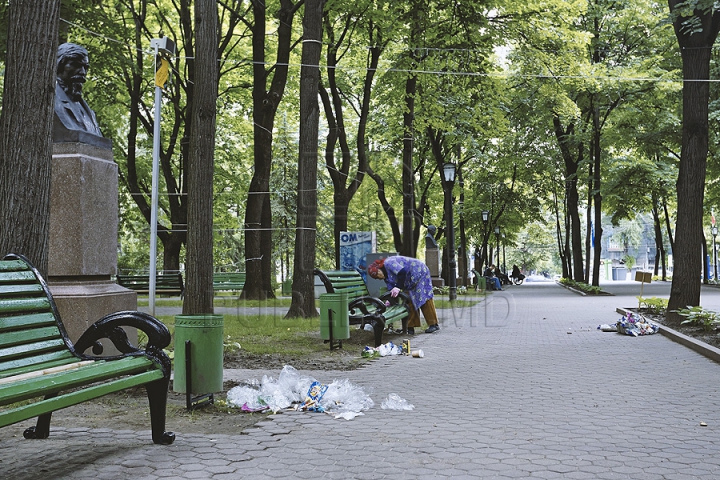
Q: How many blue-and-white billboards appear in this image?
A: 1